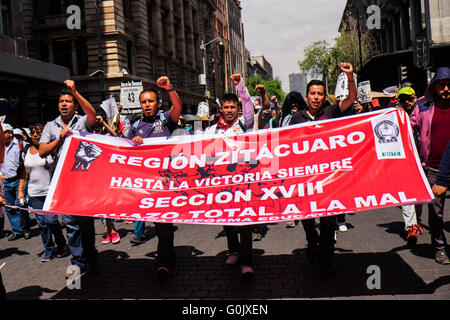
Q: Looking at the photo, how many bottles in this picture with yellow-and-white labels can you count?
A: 0